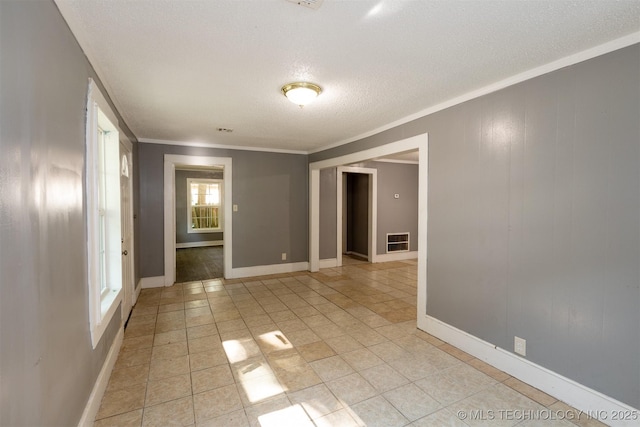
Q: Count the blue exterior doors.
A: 0